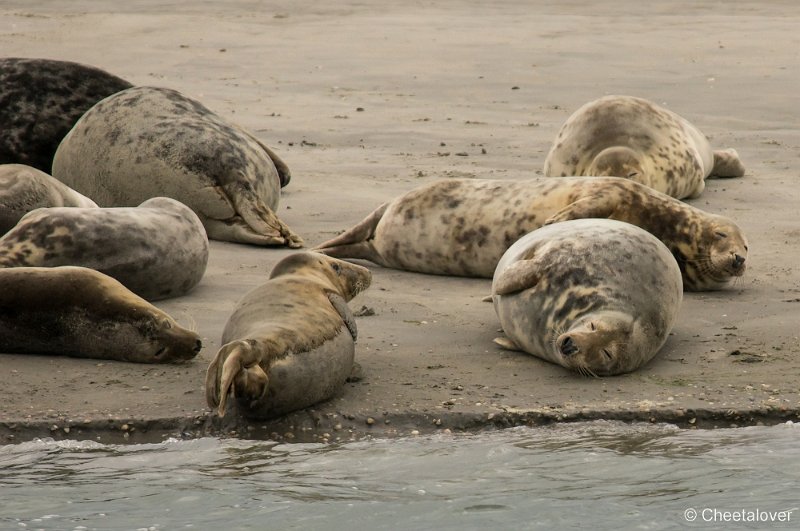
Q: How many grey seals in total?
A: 9